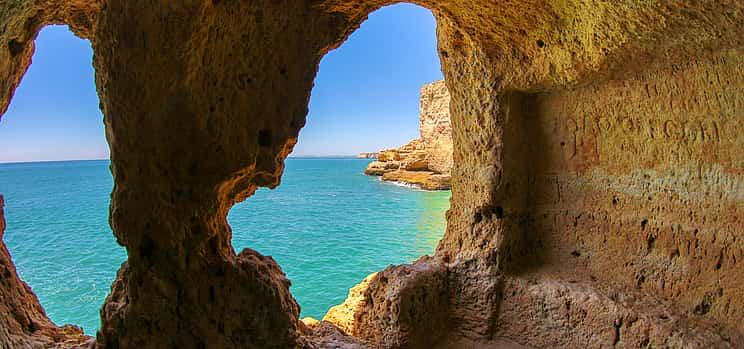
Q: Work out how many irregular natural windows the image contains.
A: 2